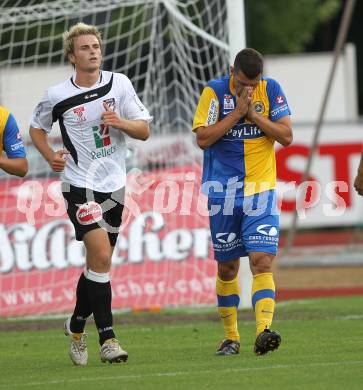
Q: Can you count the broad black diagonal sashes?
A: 1